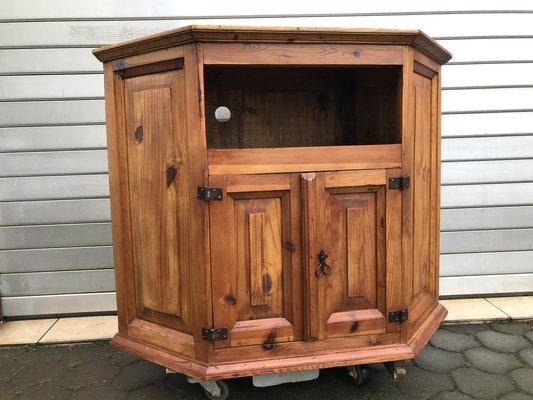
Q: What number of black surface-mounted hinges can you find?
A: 4